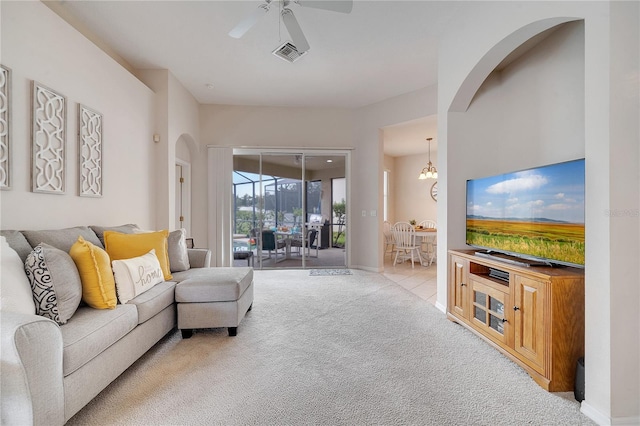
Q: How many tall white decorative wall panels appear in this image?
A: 3